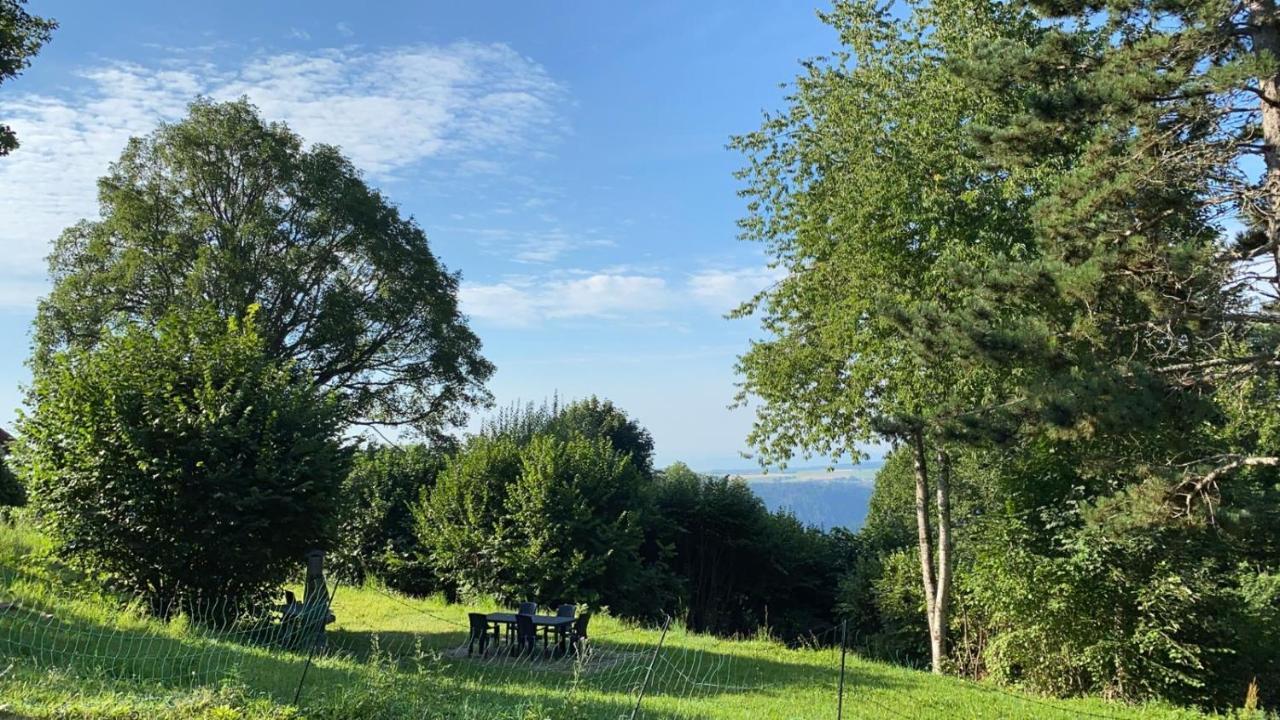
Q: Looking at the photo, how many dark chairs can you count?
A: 5